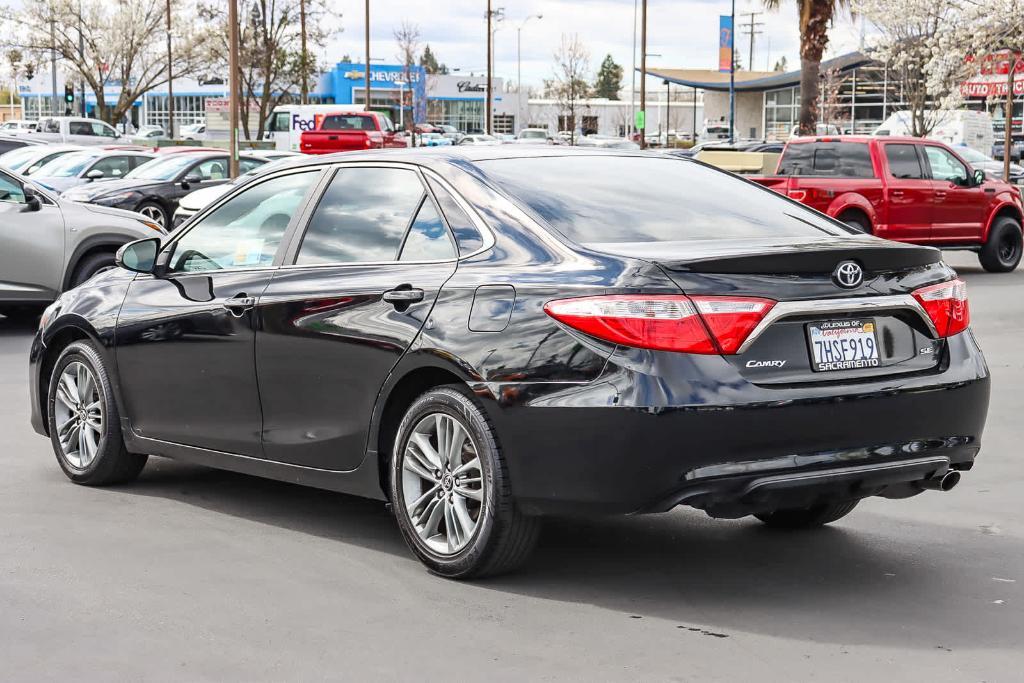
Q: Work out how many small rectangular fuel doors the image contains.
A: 1